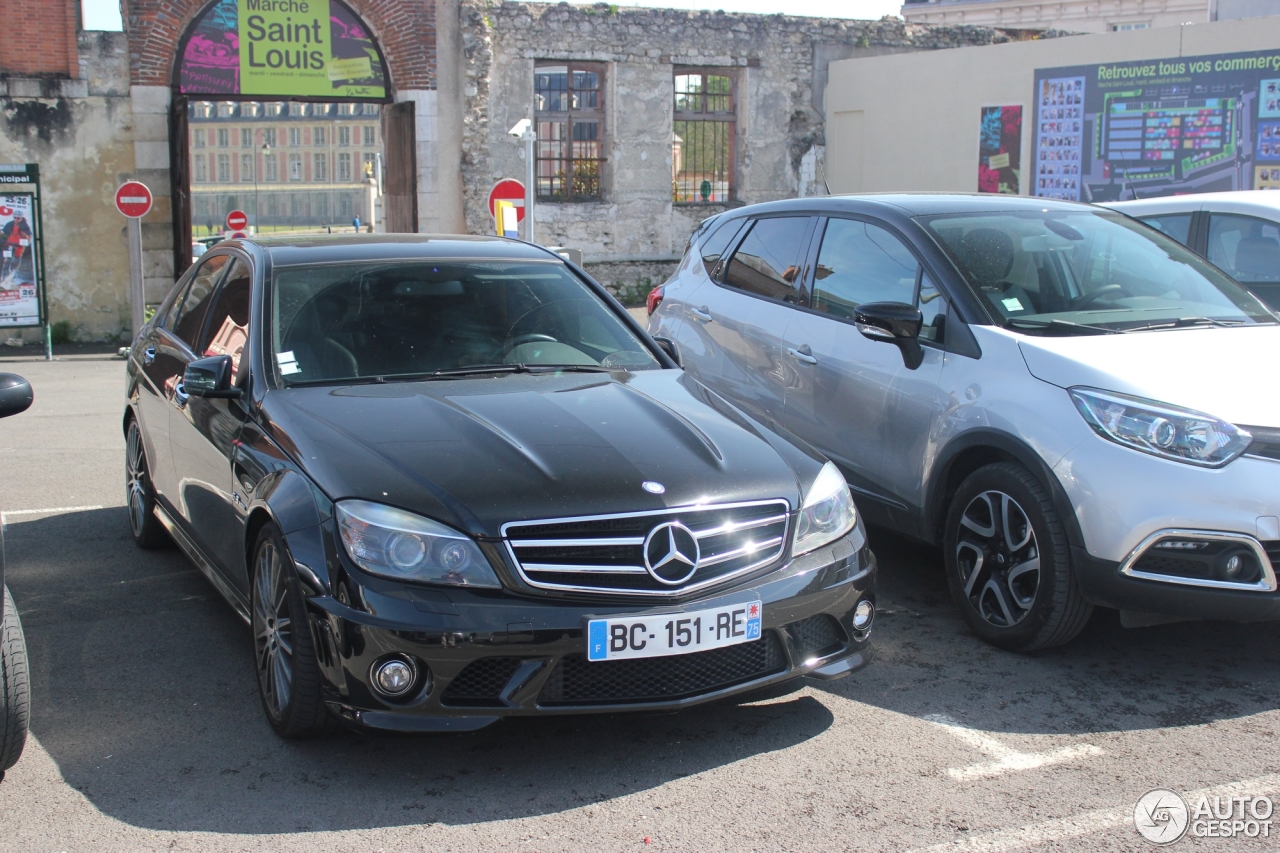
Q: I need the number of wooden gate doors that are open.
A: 2